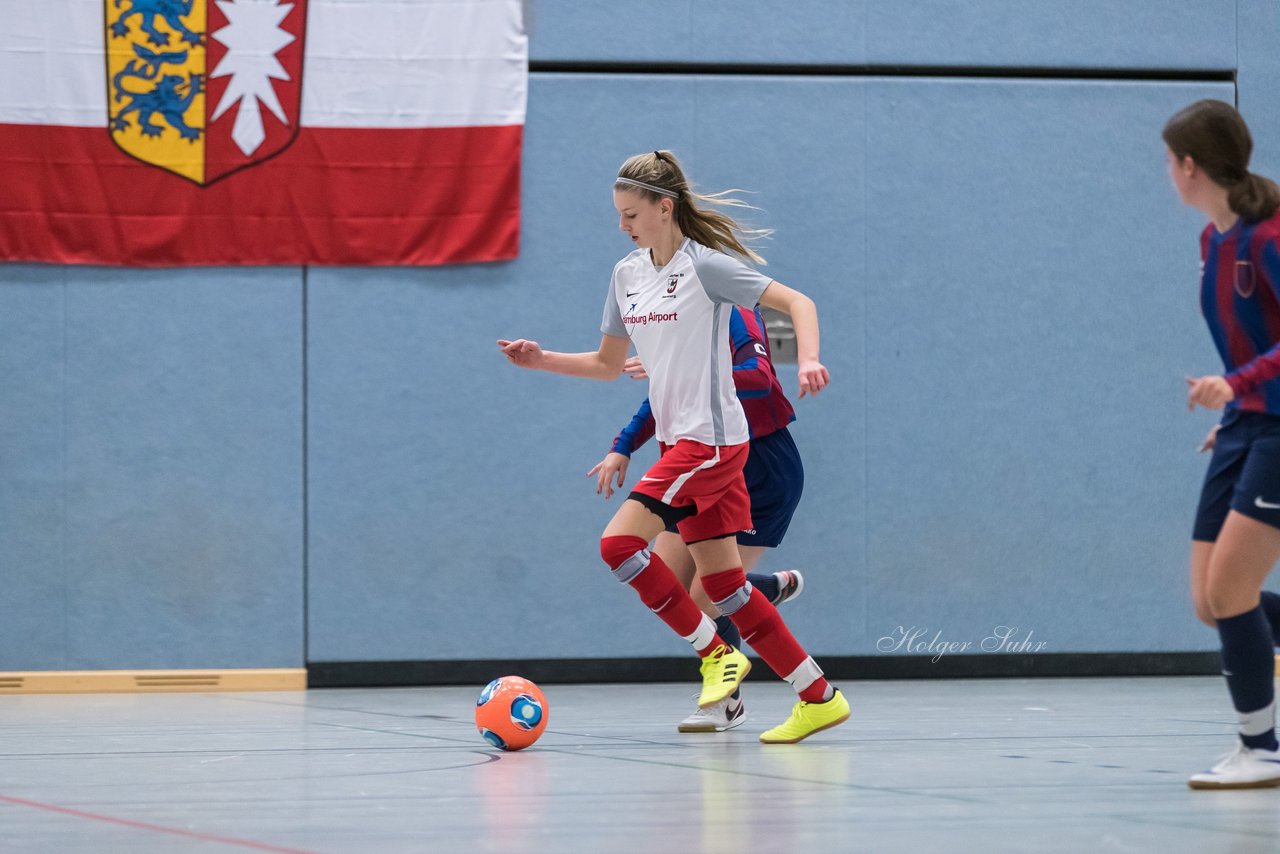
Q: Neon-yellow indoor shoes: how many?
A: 2